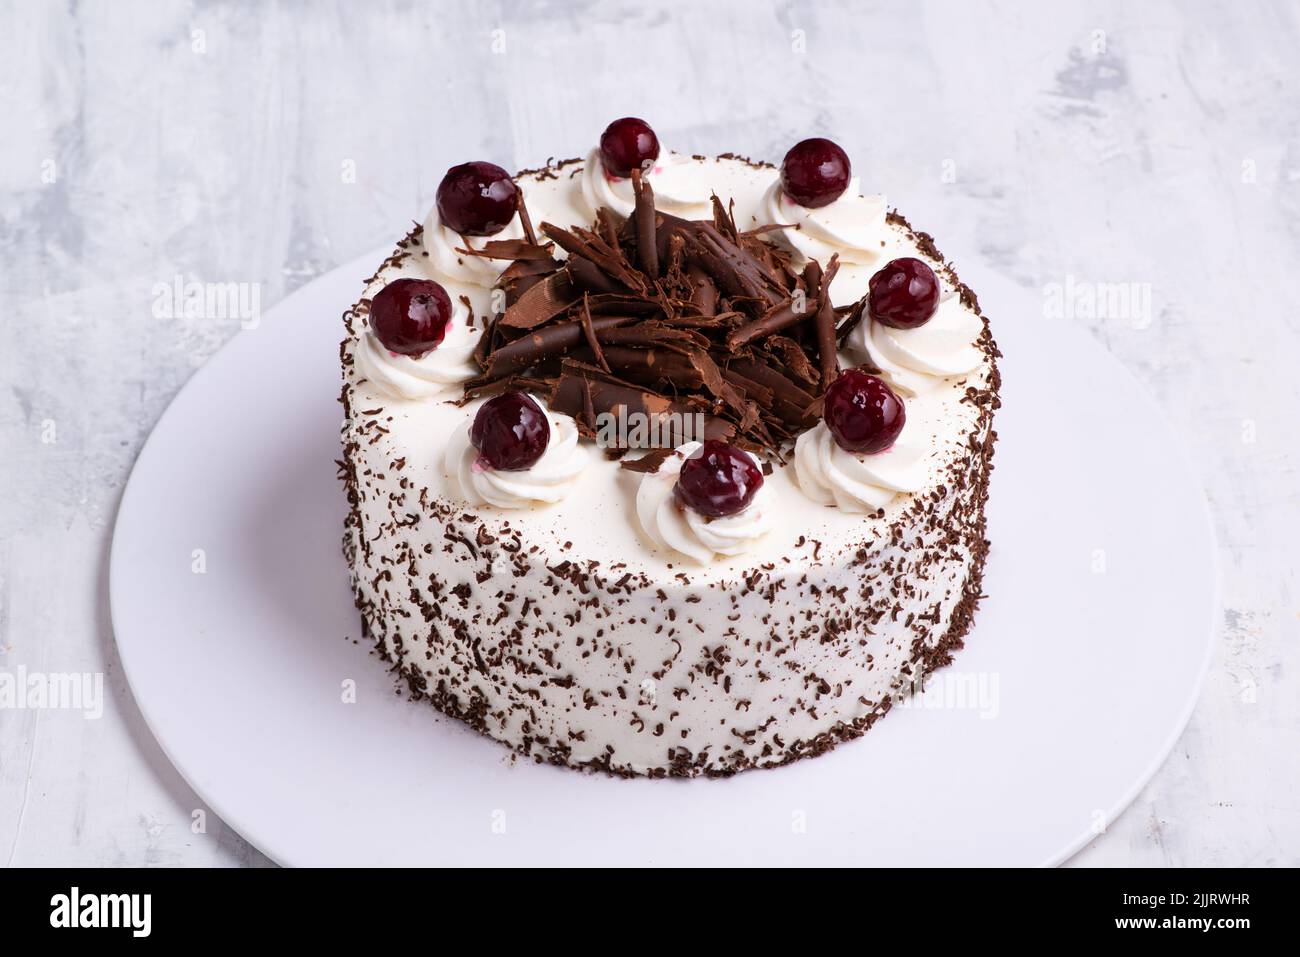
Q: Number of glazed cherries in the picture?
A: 8